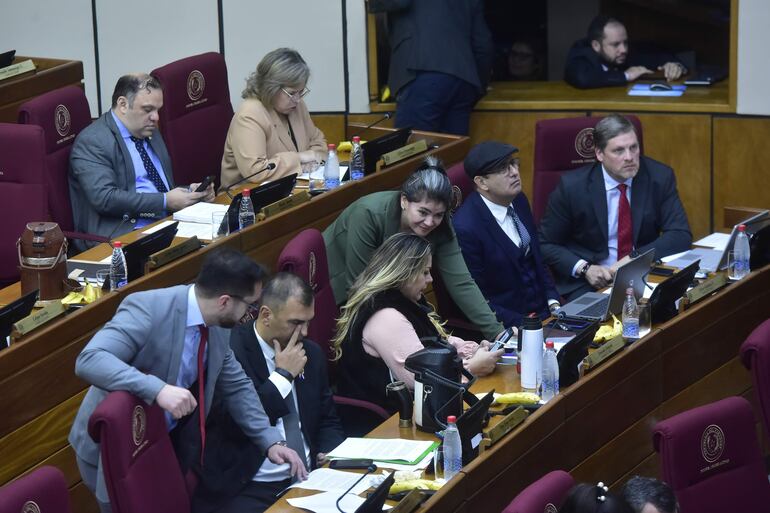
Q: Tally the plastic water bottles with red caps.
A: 8